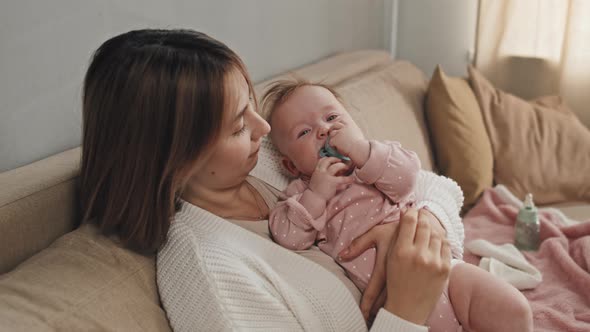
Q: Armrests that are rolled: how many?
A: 0